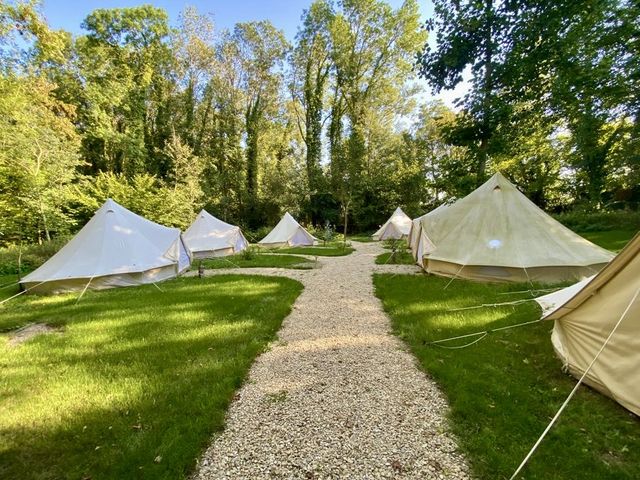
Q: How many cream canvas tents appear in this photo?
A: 7